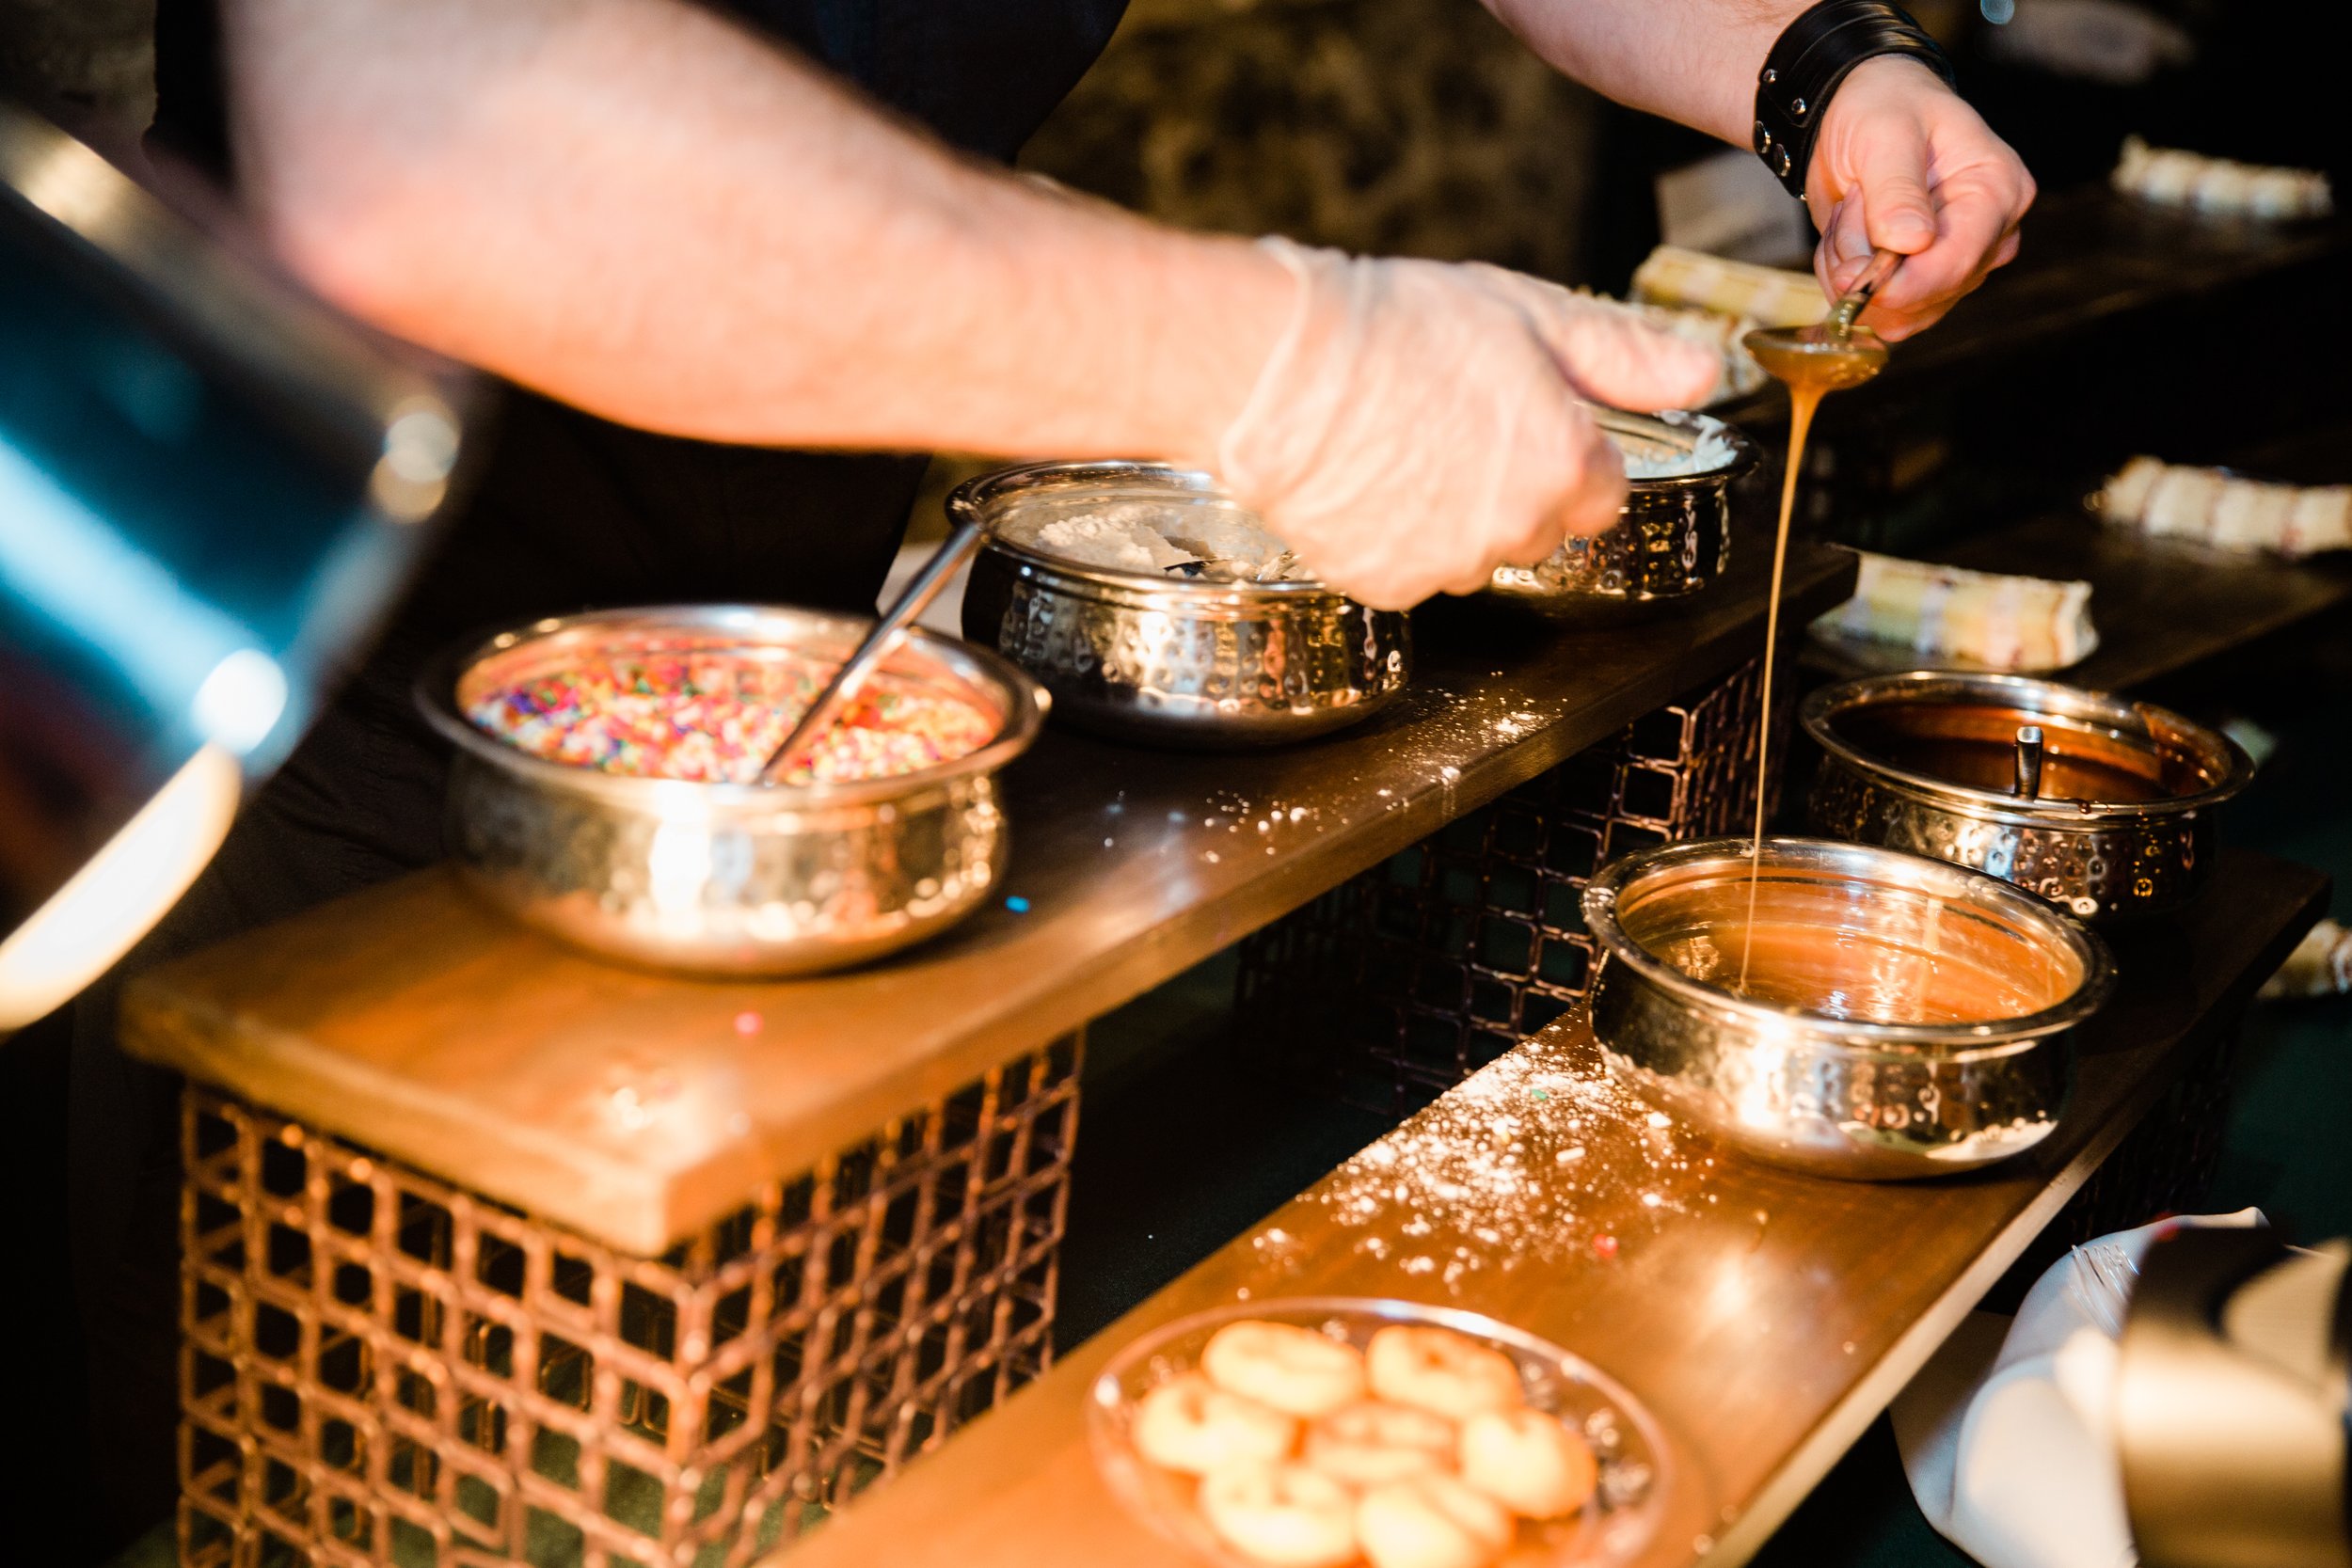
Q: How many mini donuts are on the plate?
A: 7